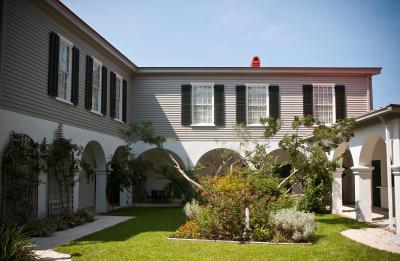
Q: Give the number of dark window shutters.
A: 12